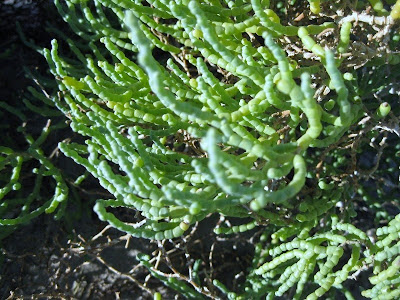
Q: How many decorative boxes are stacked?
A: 0